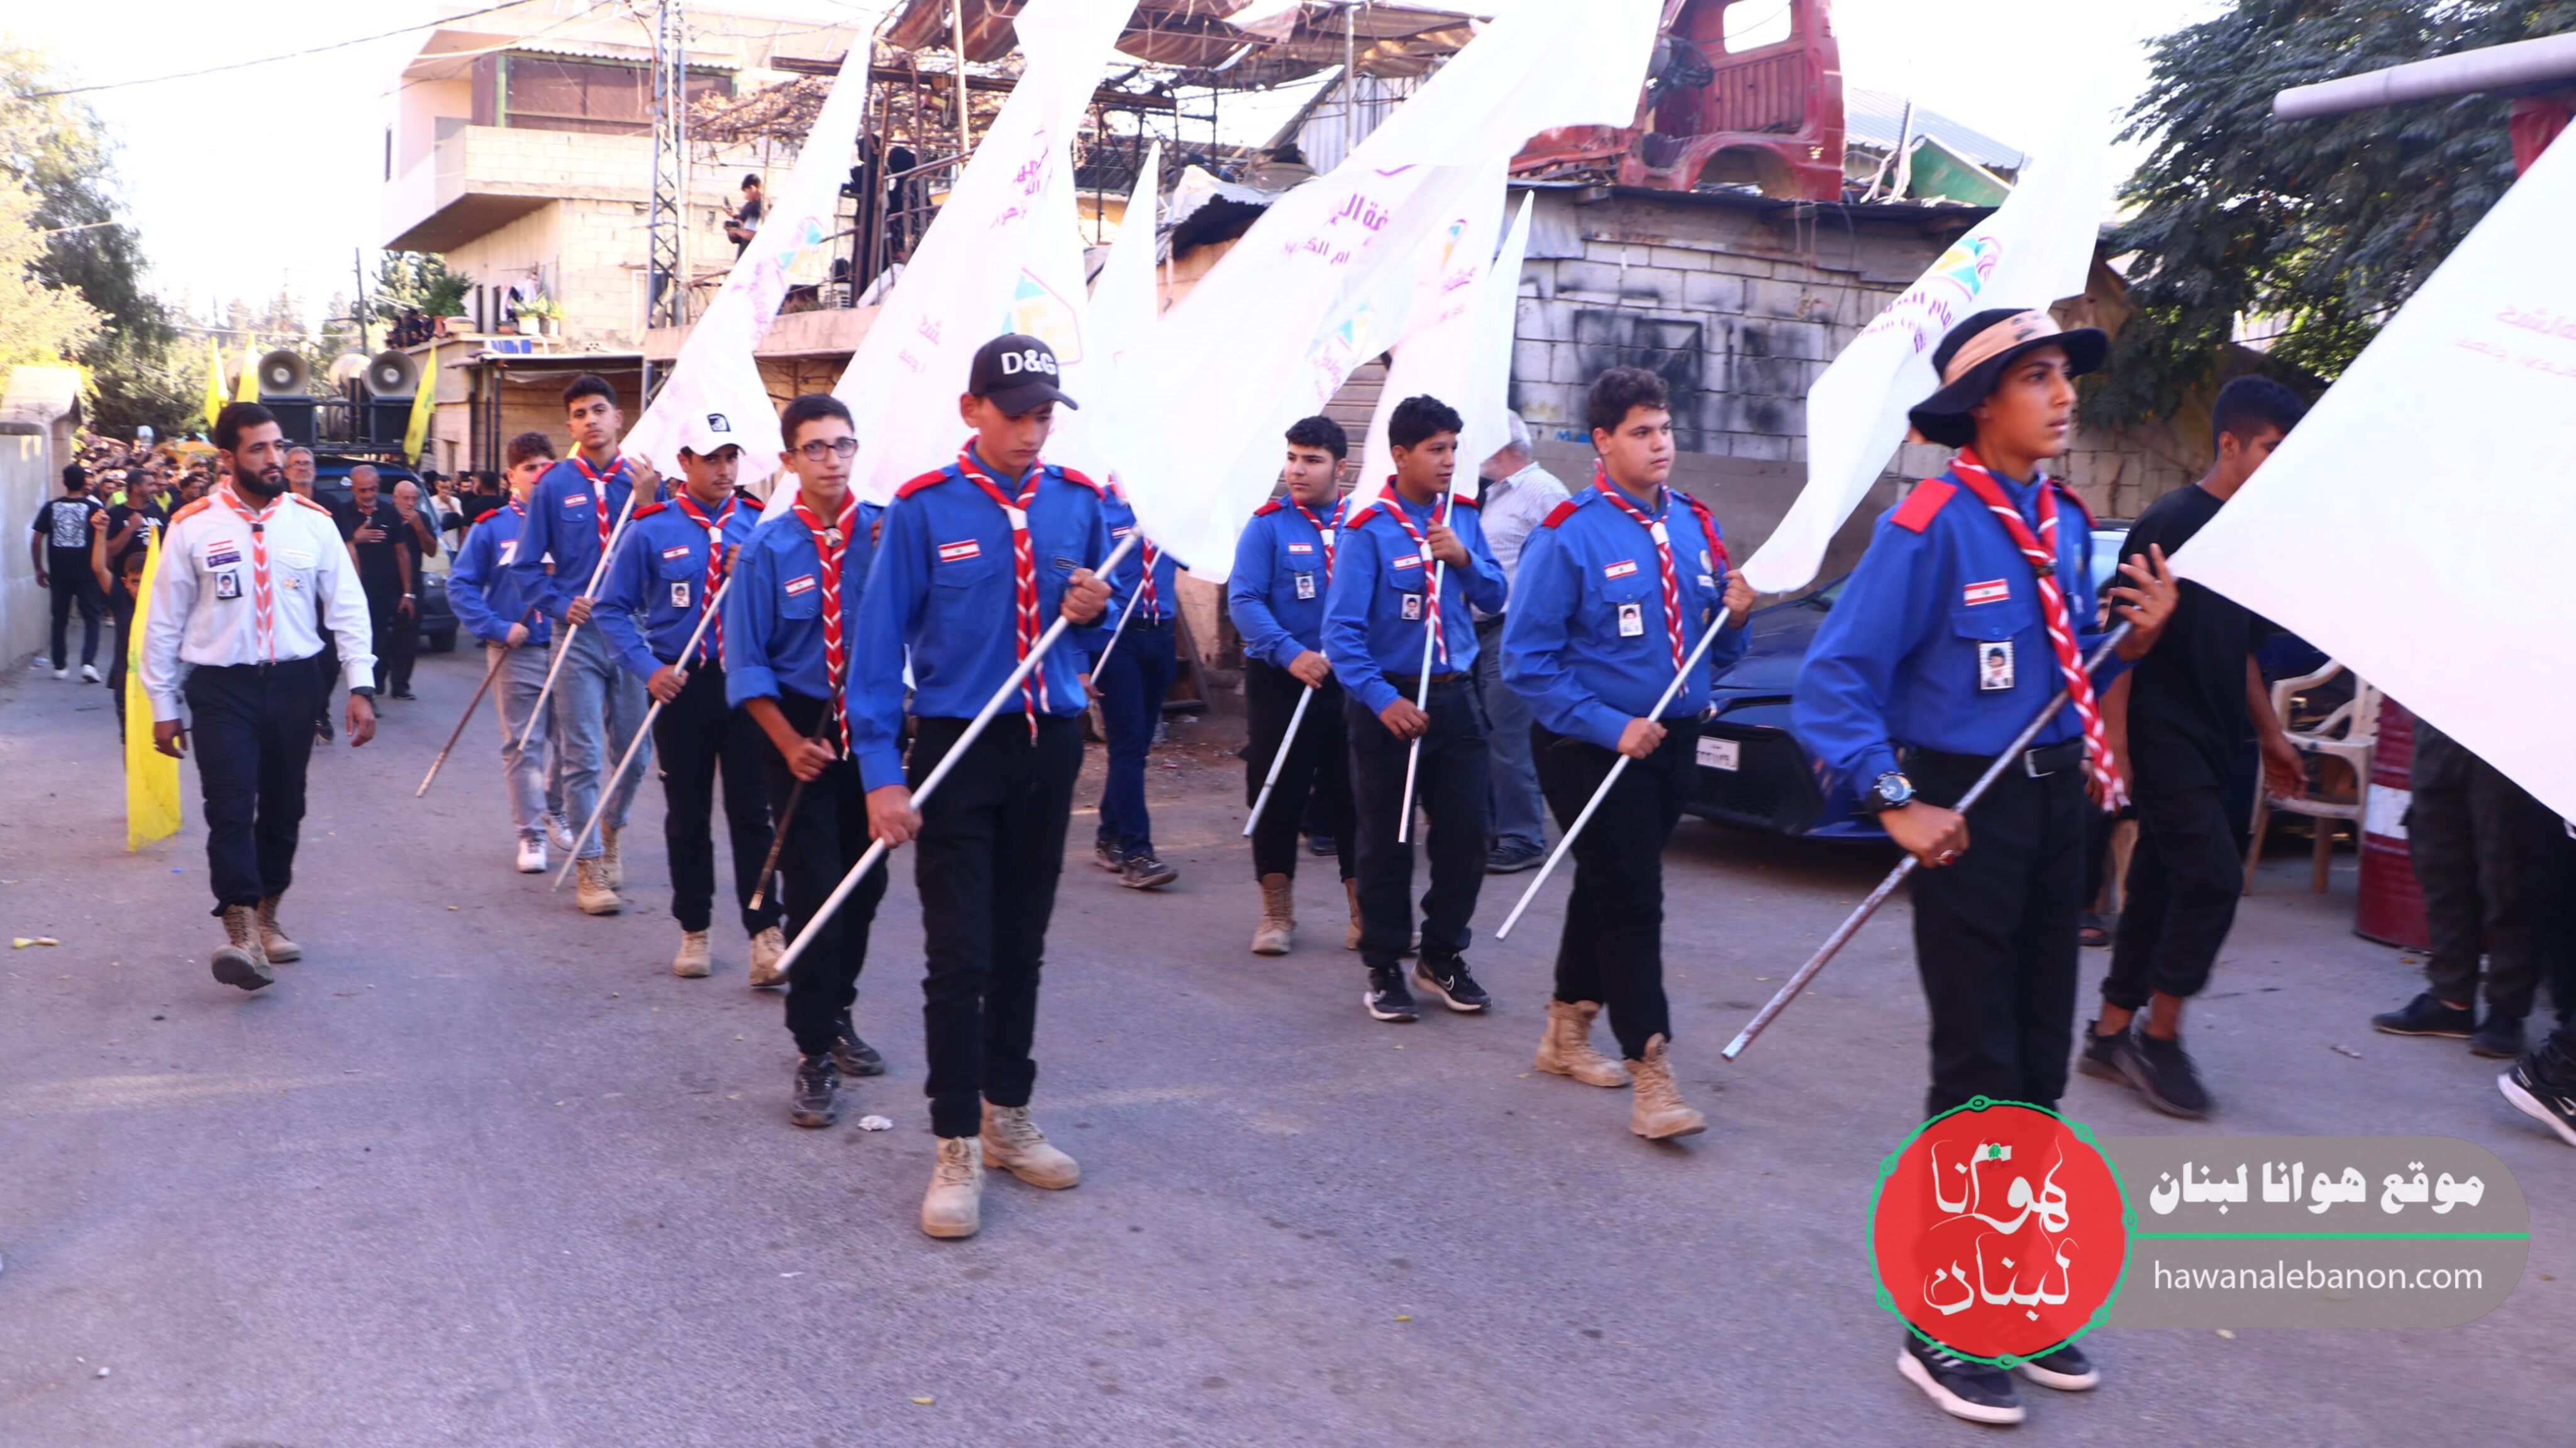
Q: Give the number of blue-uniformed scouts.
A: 10